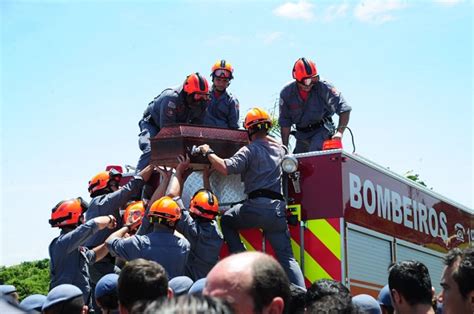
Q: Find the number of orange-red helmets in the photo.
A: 9